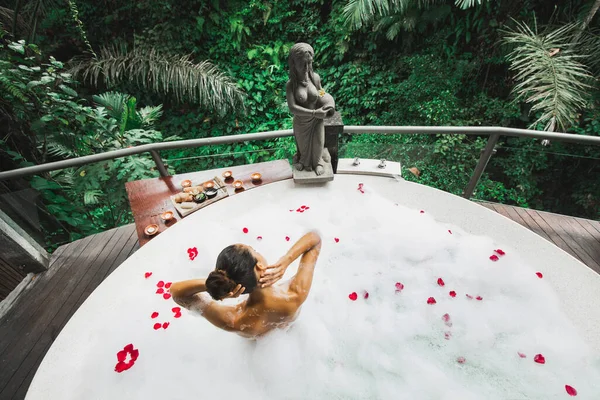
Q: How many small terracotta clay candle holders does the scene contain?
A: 7